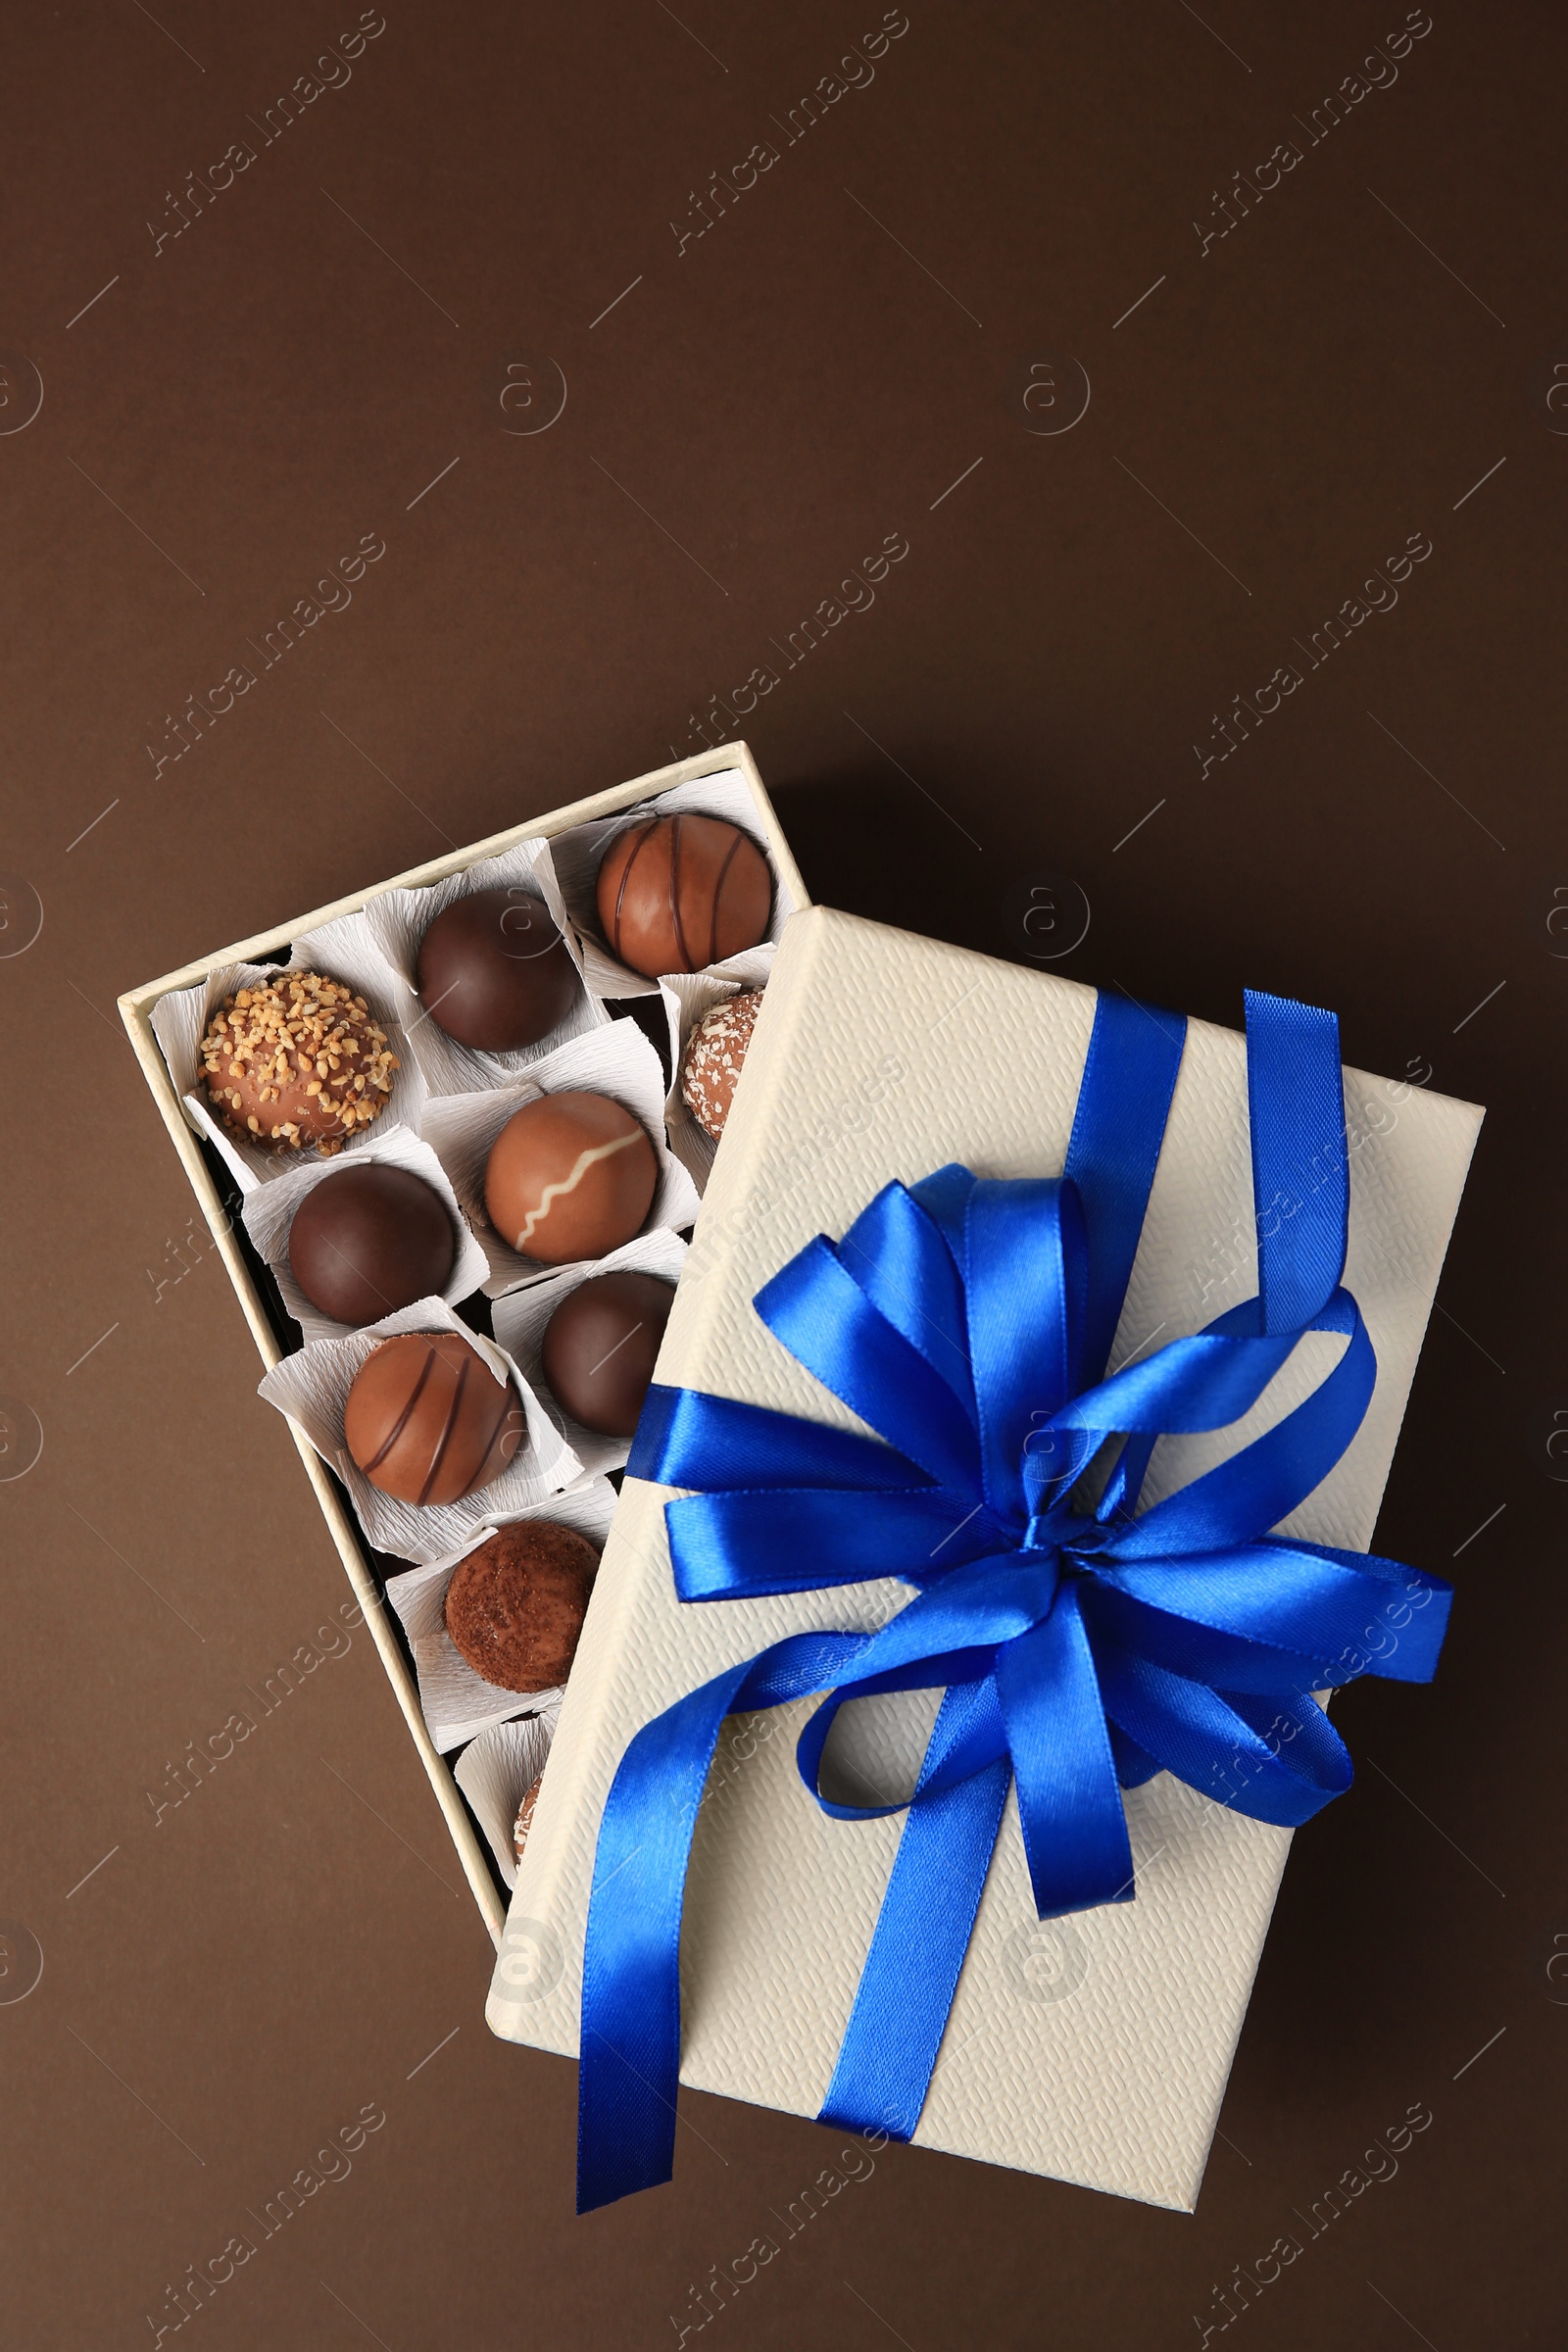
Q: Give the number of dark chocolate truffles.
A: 3